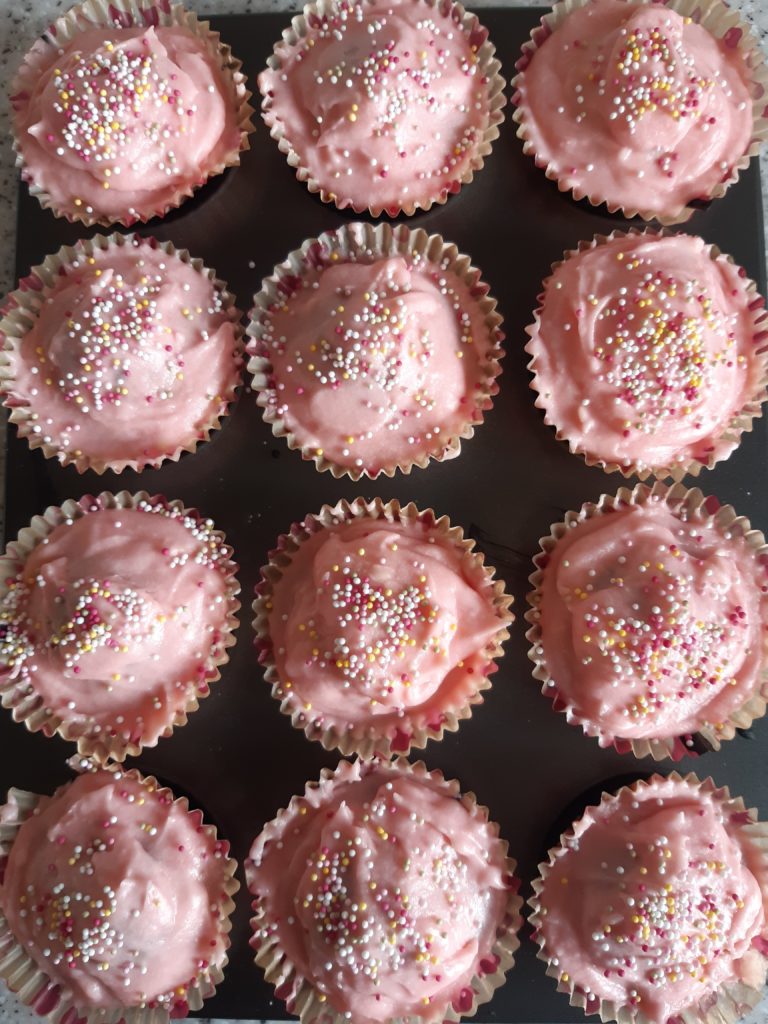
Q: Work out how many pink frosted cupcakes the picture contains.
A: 12